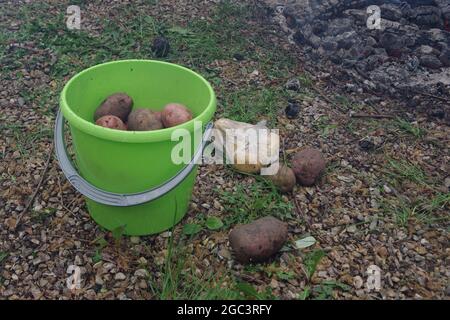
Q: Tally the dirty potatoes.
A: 7